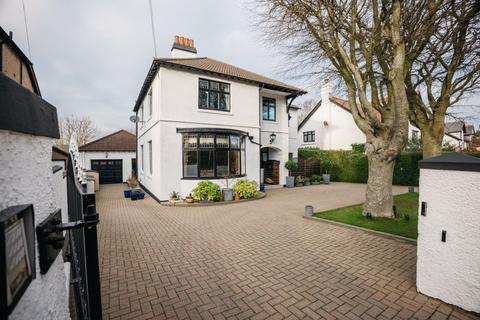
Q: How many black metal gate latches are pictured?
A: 1